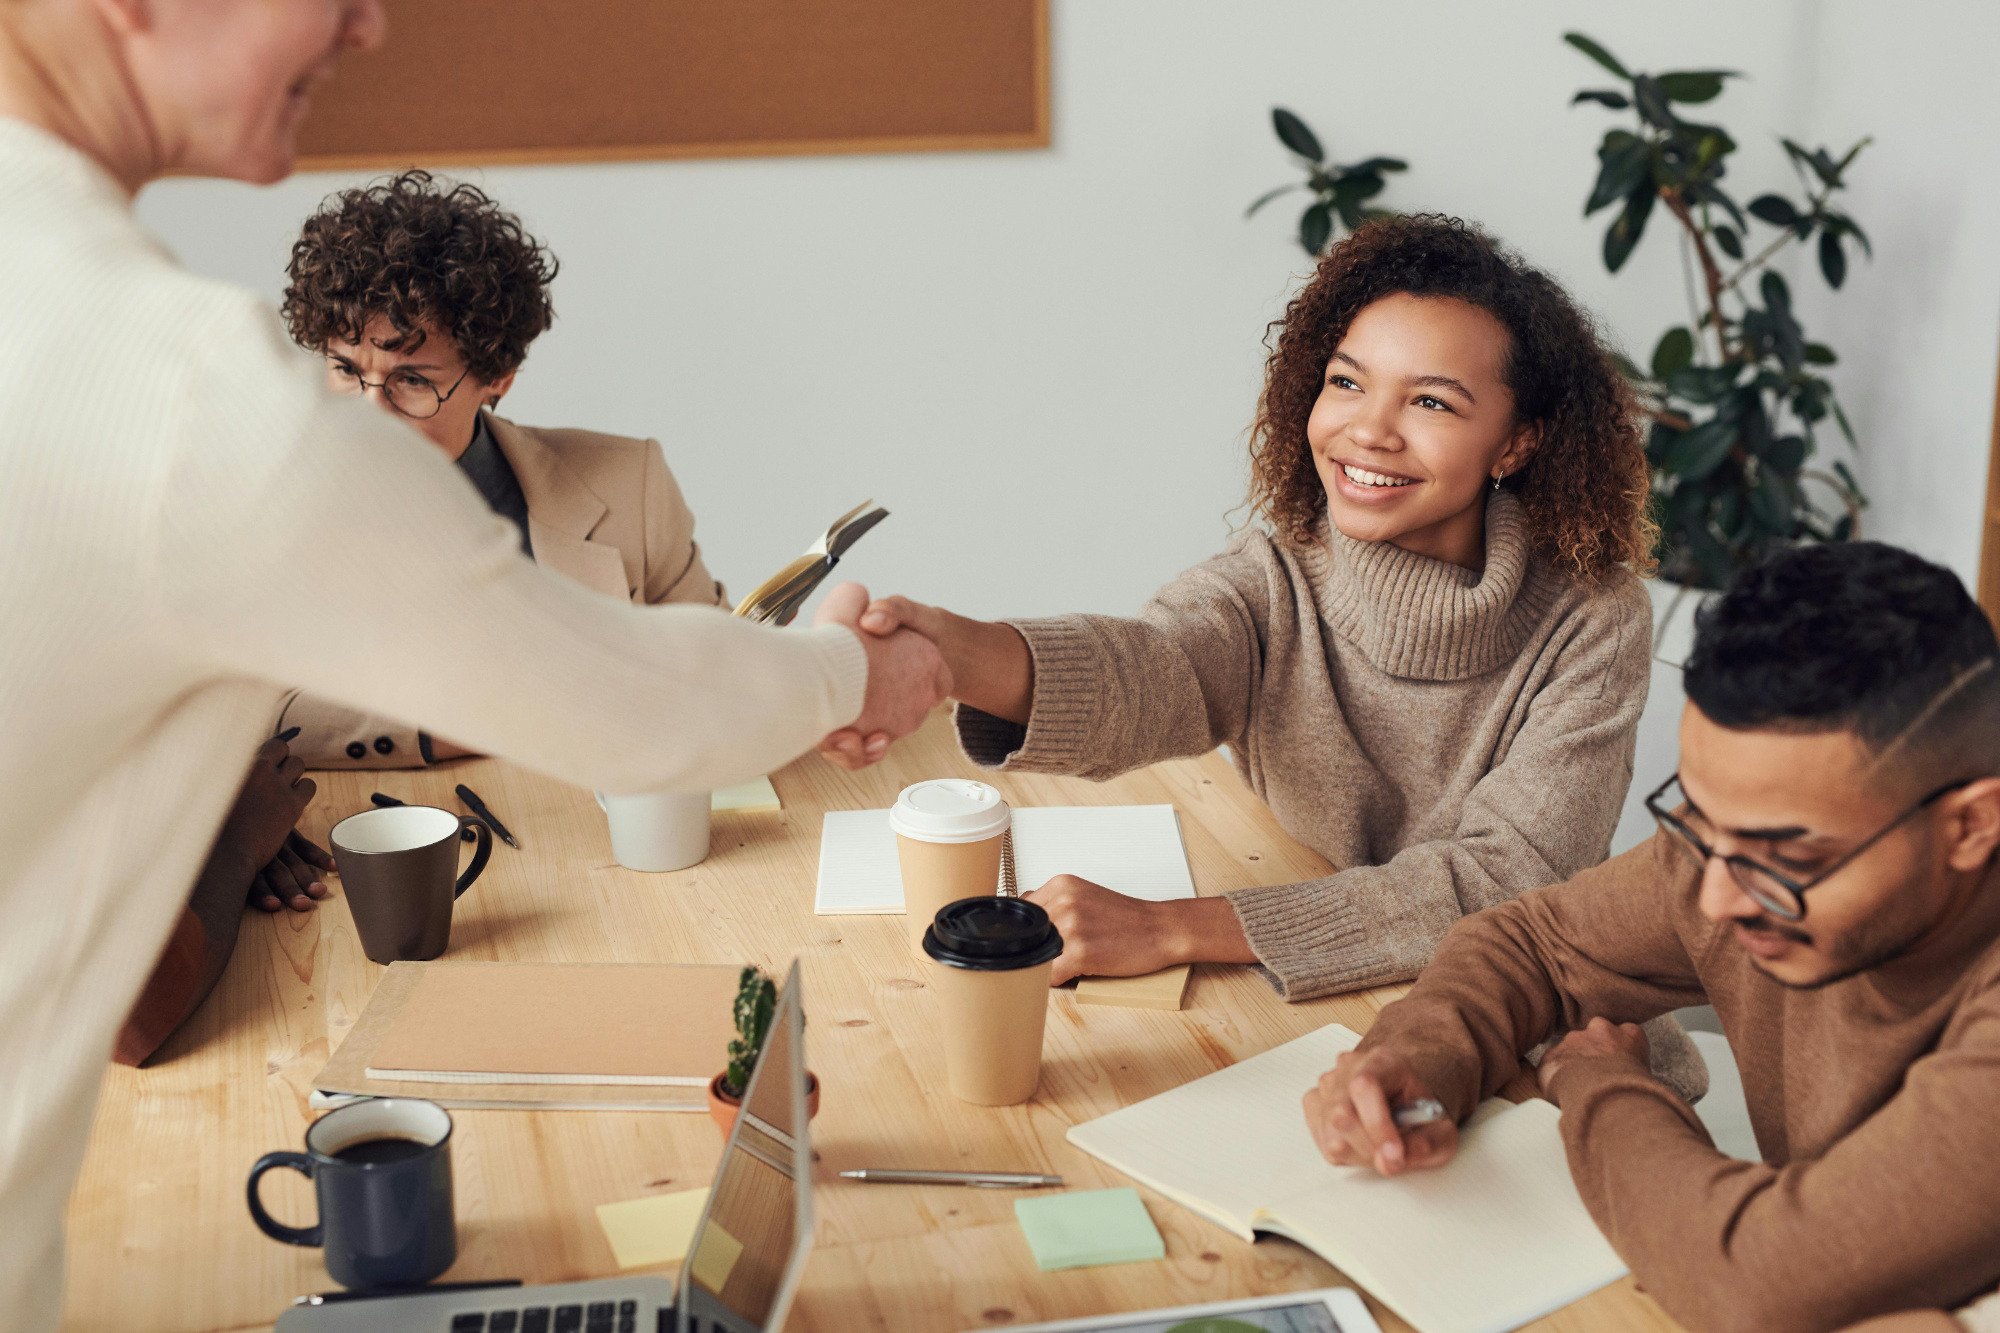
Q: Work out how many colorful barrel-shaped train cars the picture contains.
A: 0